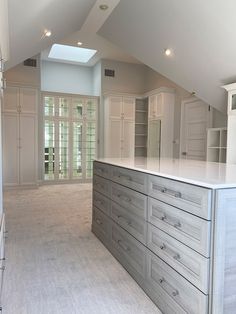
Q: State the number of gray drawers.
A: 12